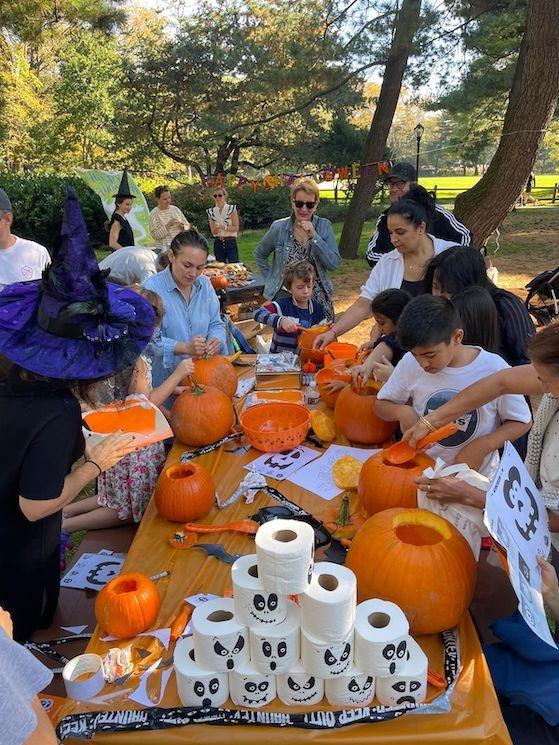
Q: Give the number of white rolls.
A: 12